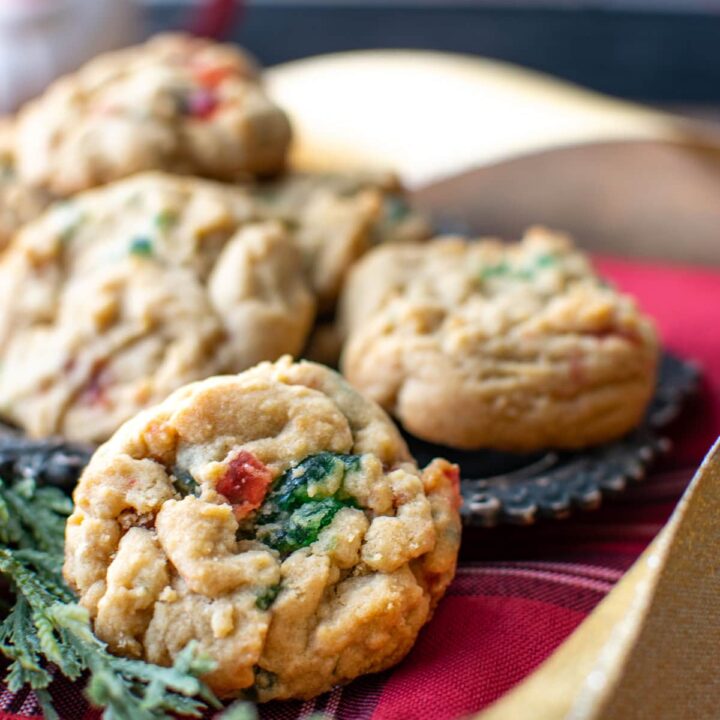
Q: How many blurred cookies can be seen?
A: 5